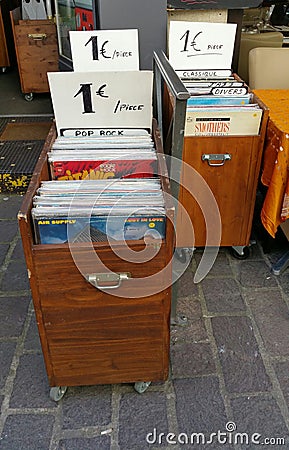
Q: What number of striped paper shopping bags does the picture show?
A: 0